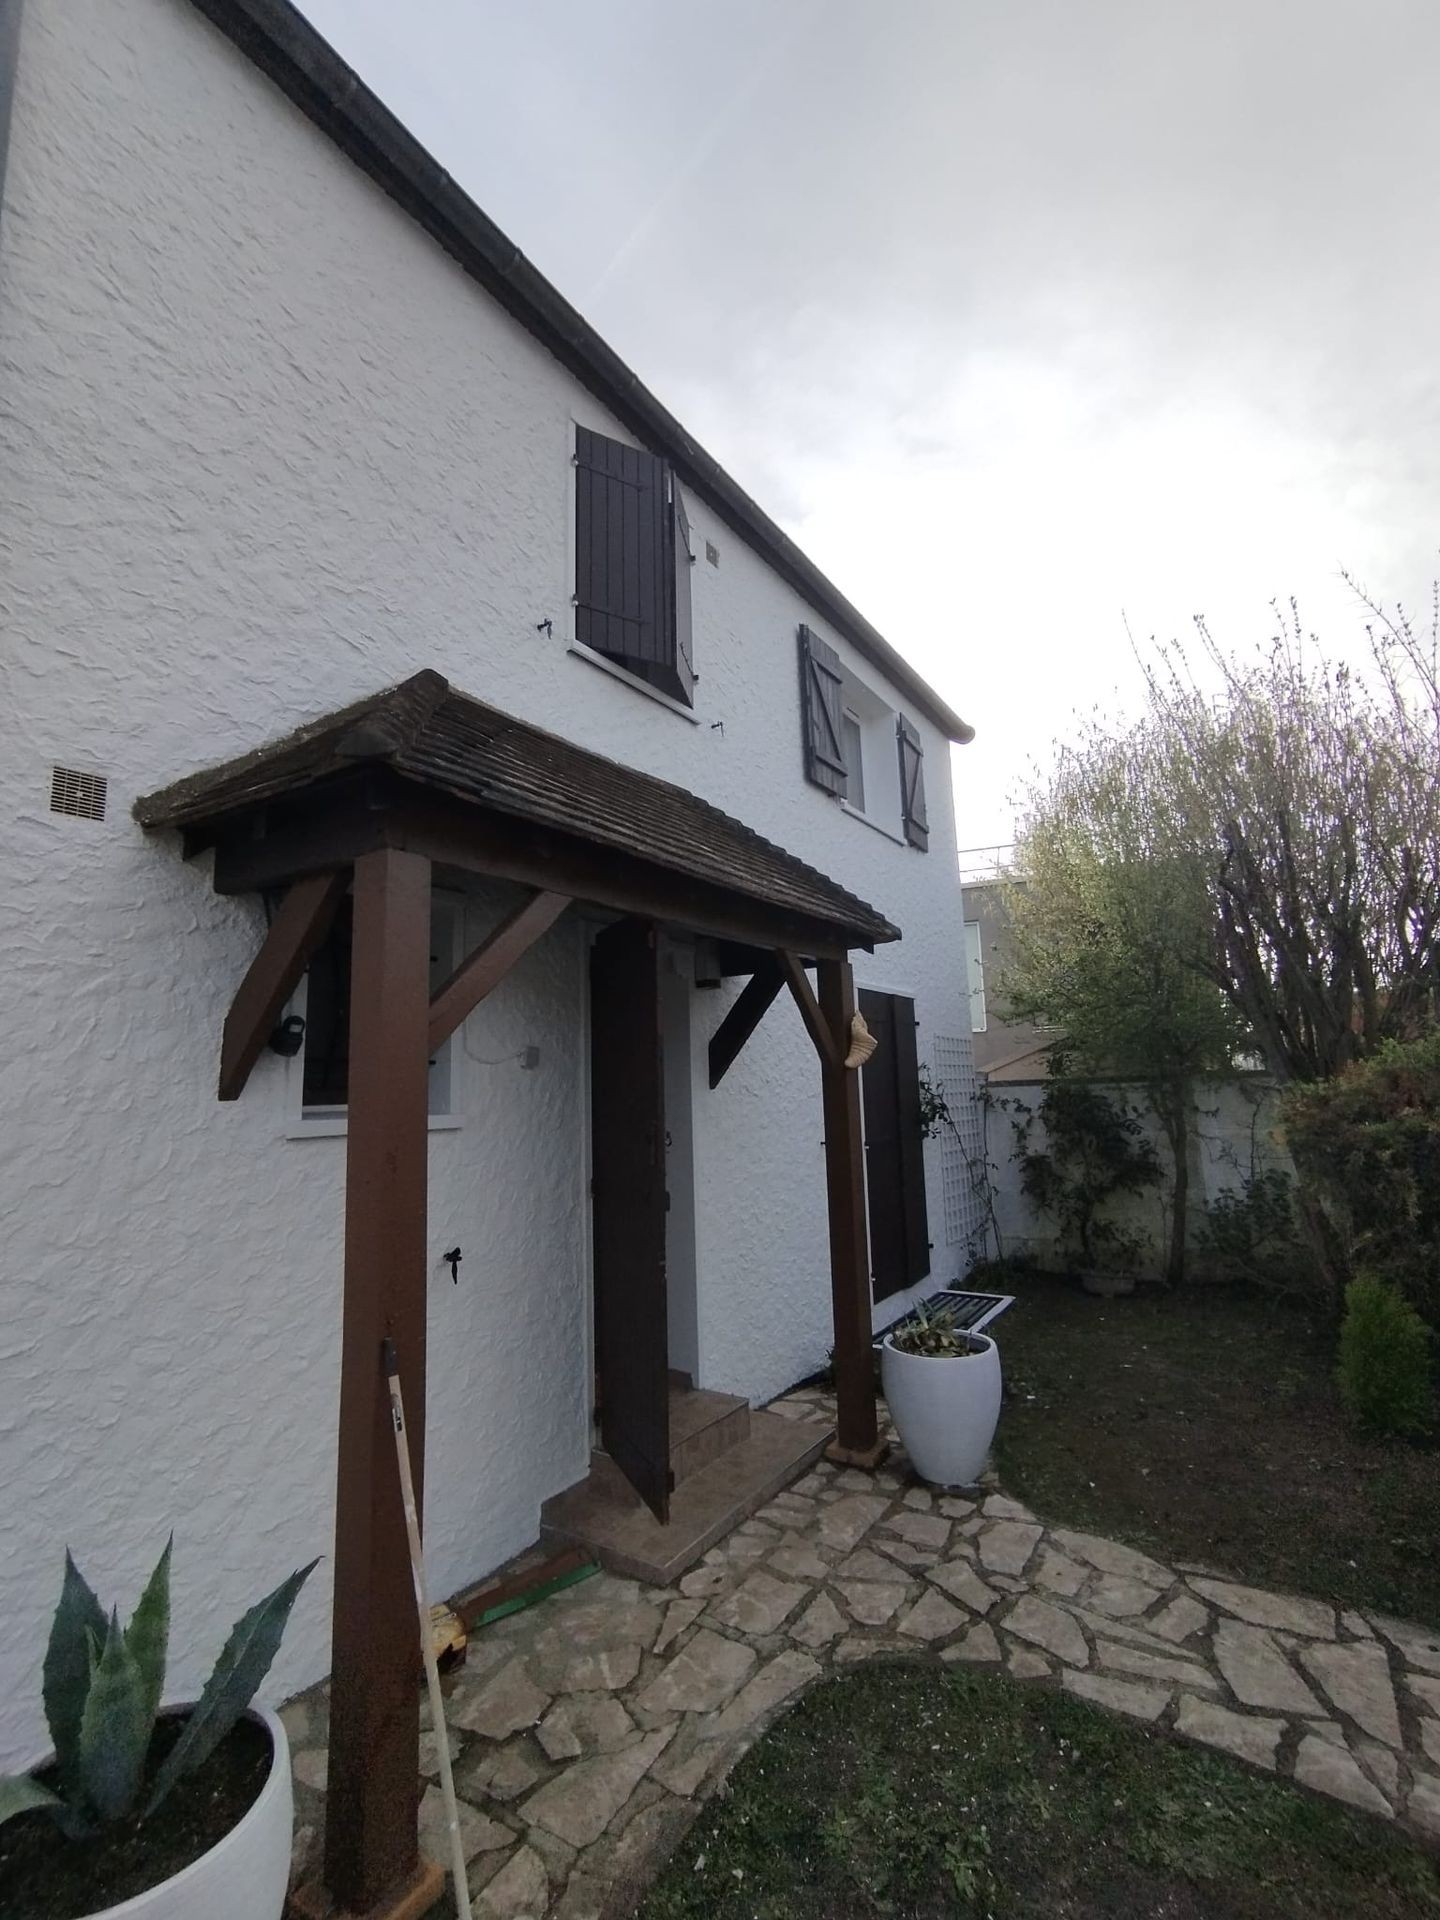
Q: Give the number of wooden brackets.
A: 4